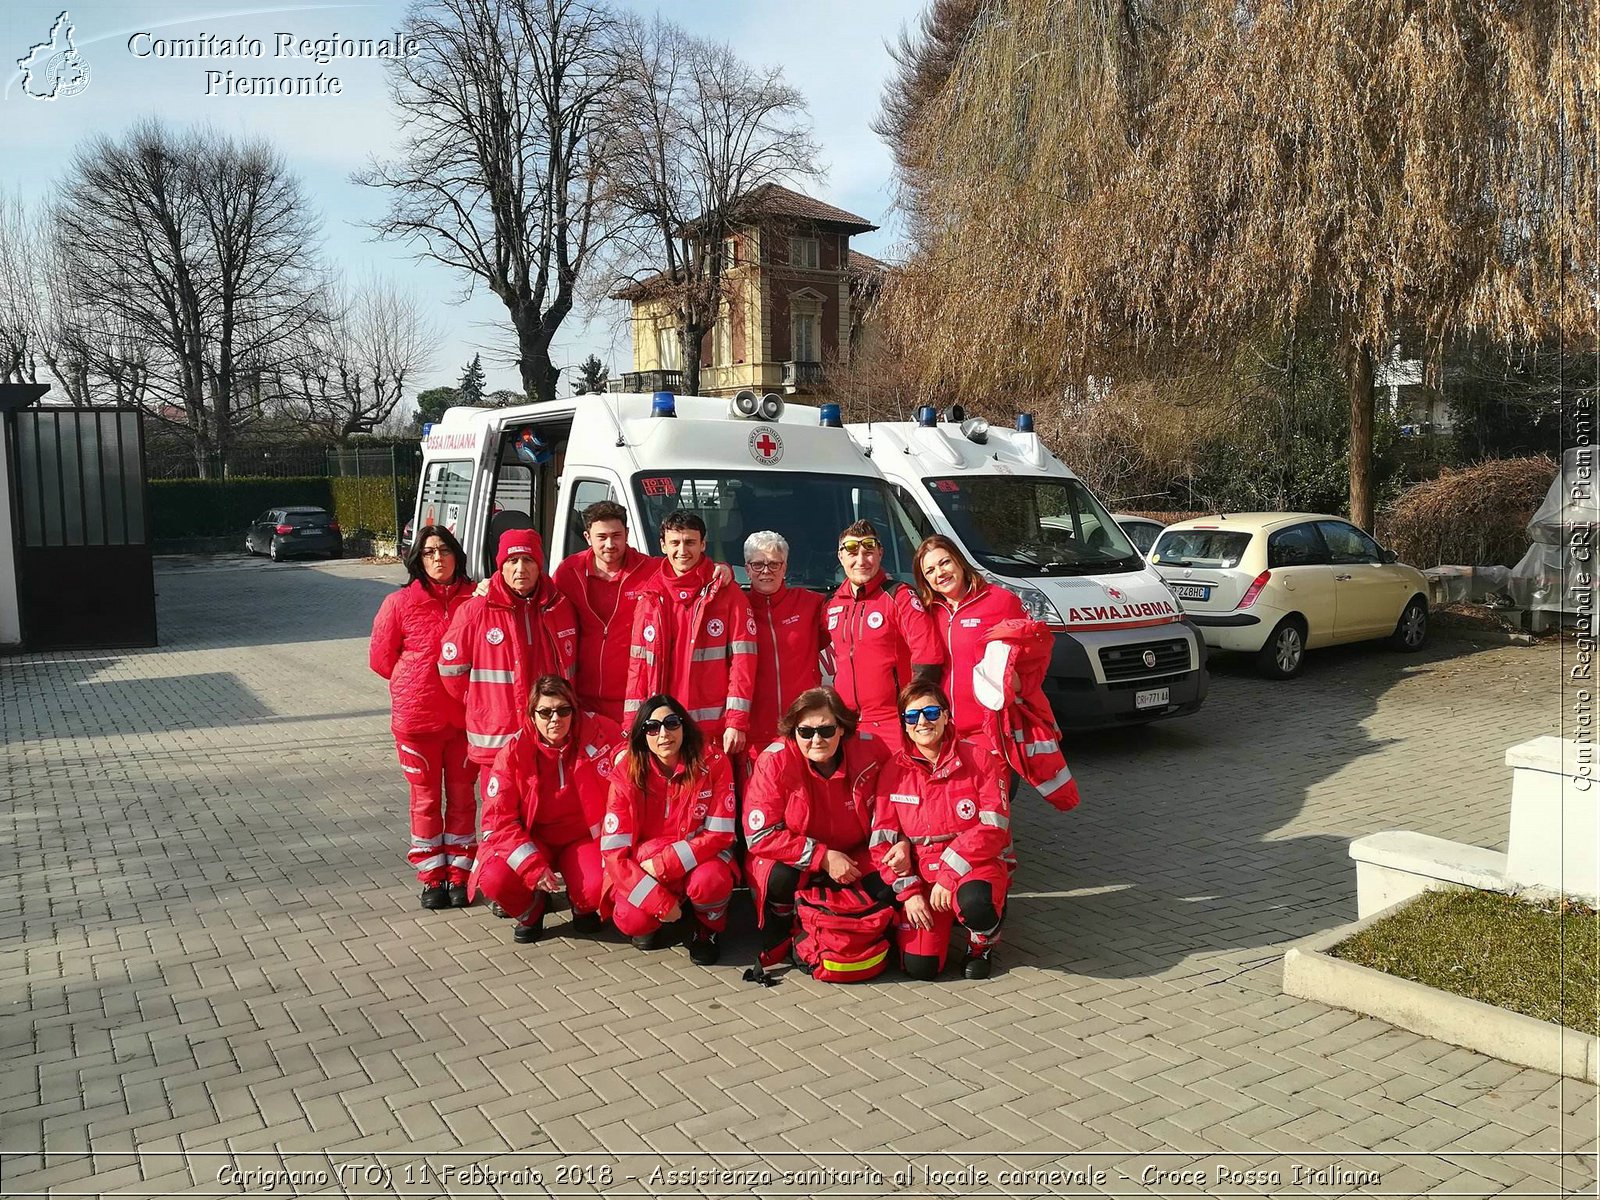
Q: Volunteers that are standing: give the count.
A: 7